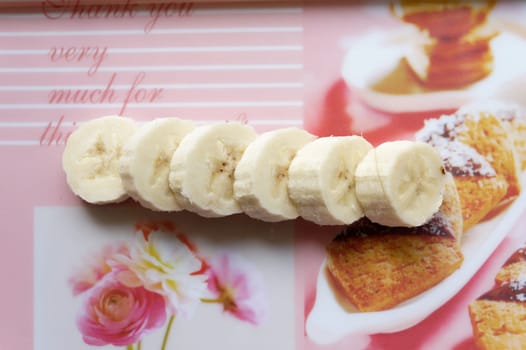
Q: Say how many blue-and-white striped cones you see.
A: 0